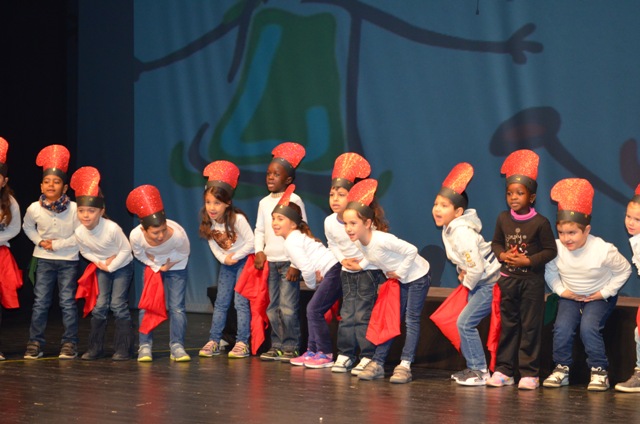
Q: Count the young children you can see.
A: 13